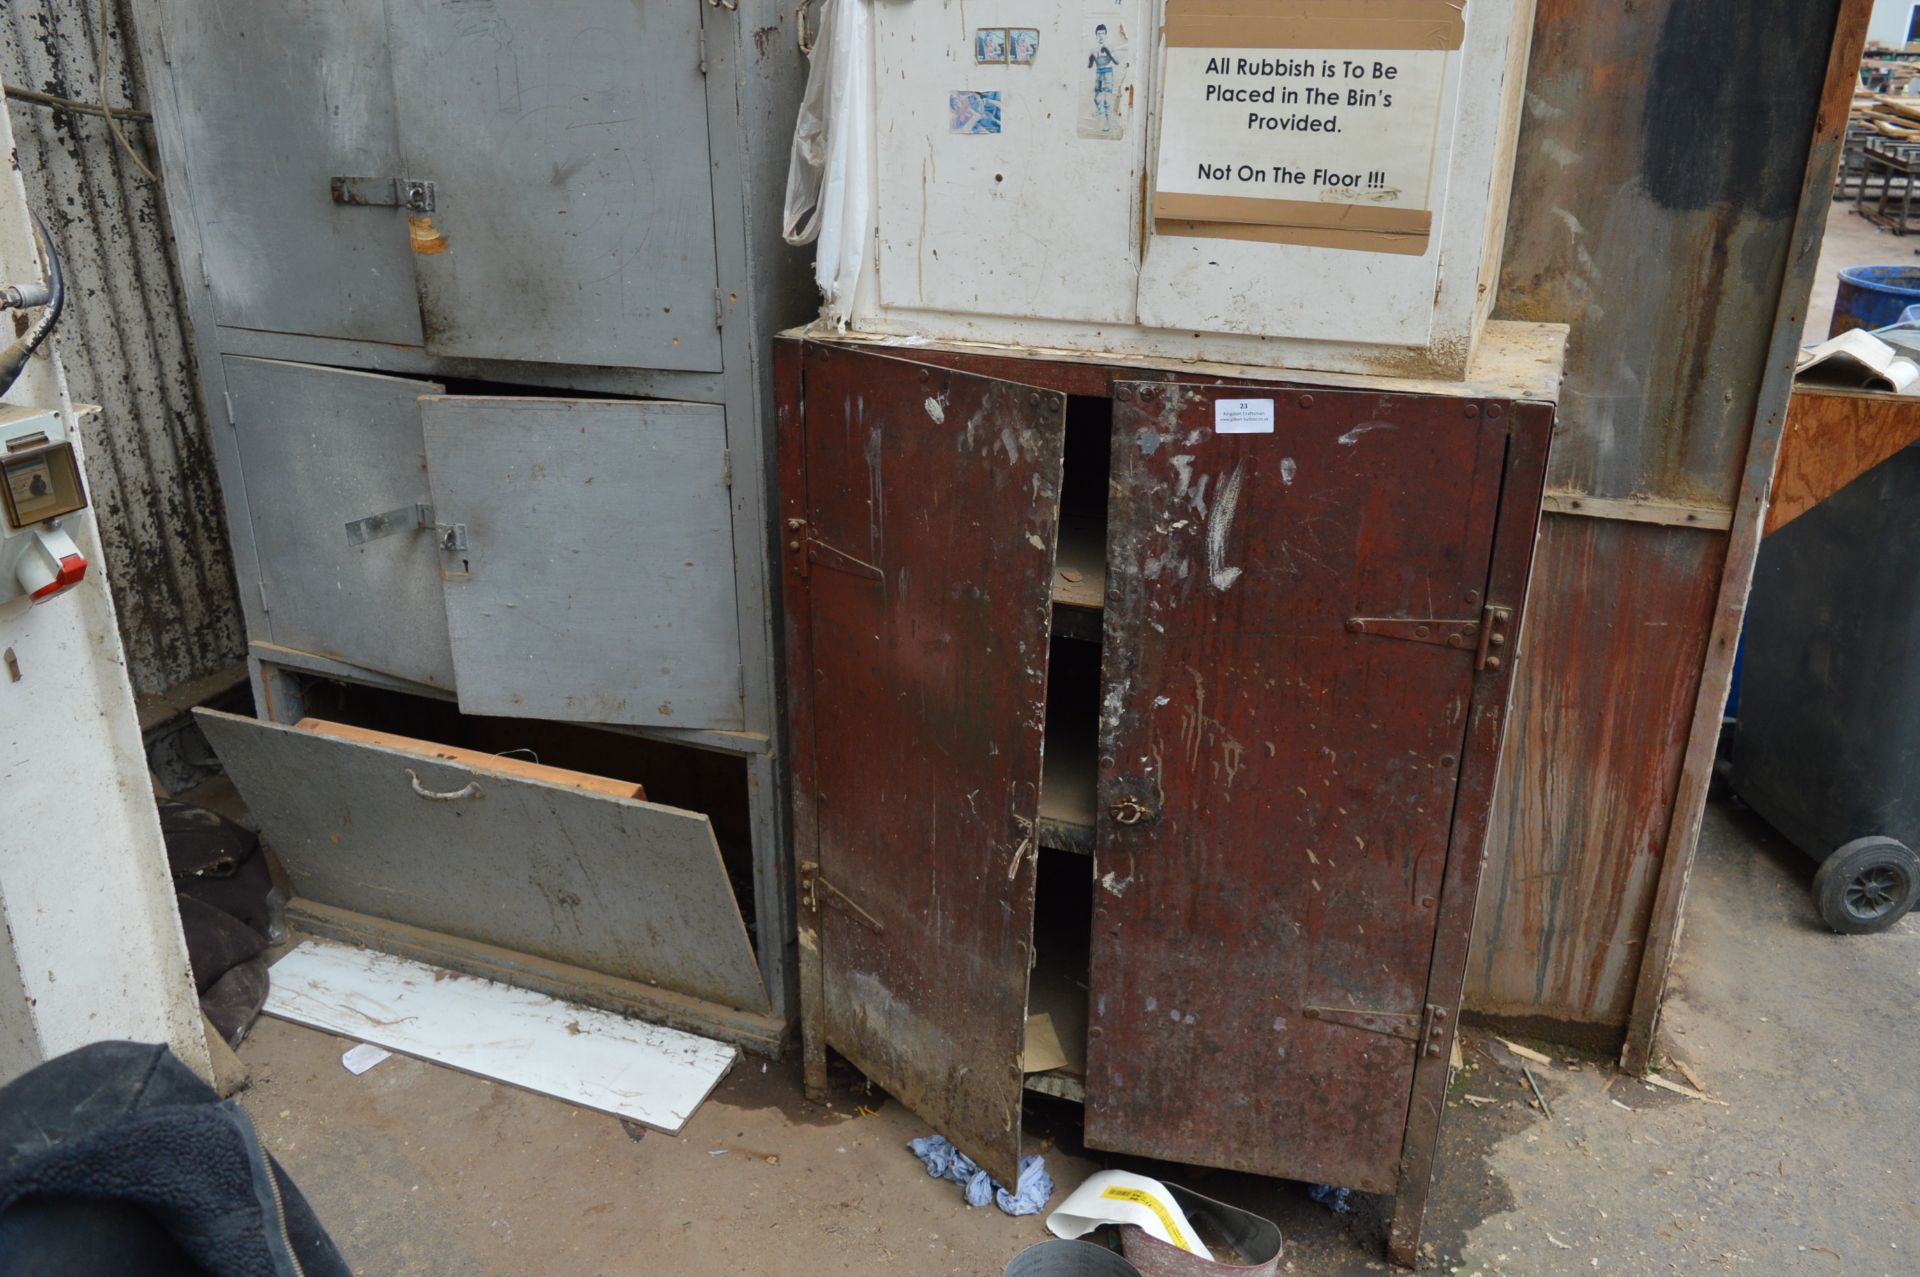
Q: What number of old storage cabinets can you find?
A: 3